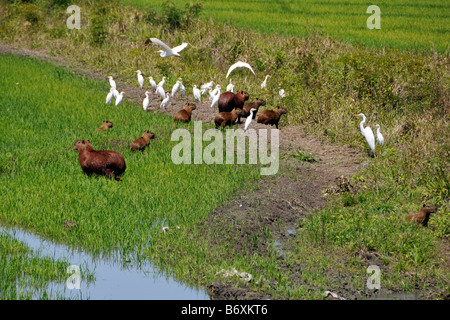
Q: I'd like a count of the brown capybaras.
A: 9